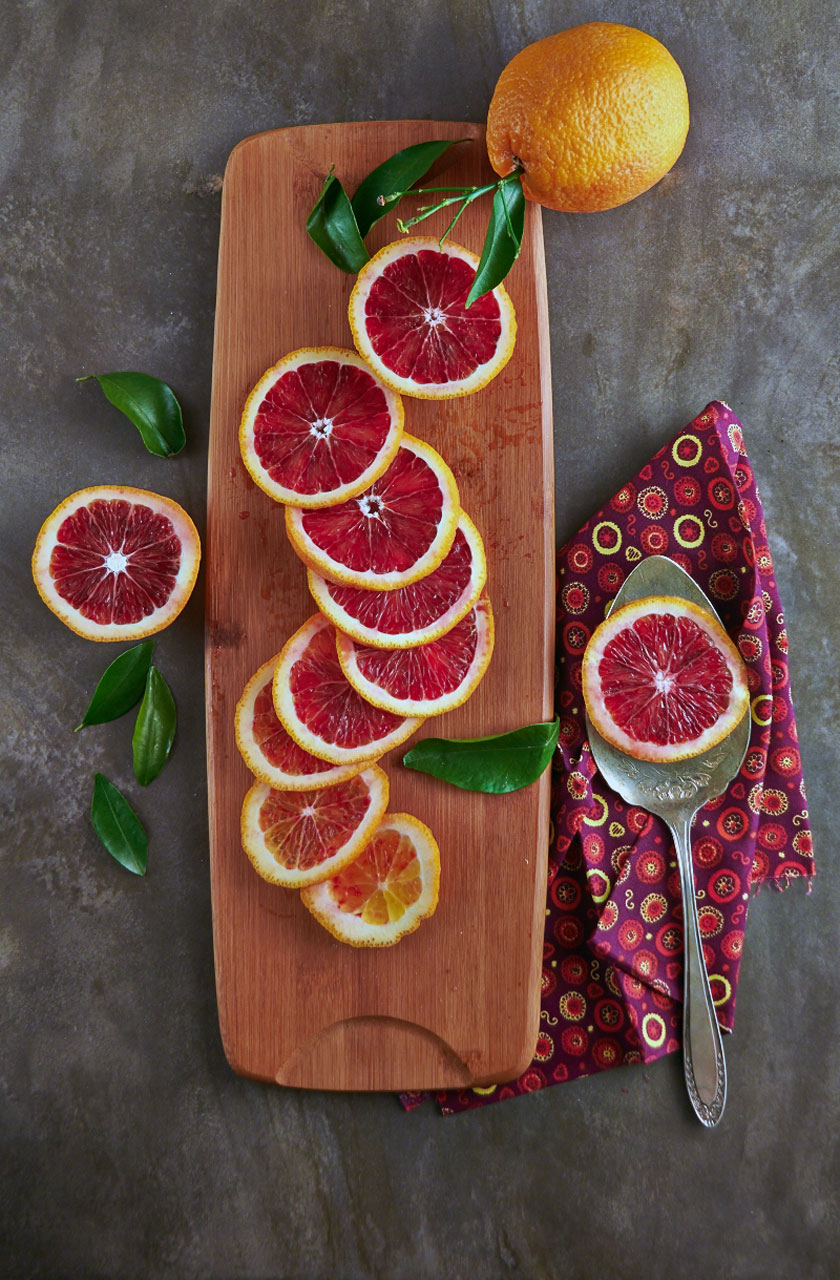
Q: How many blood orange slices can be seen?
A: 11